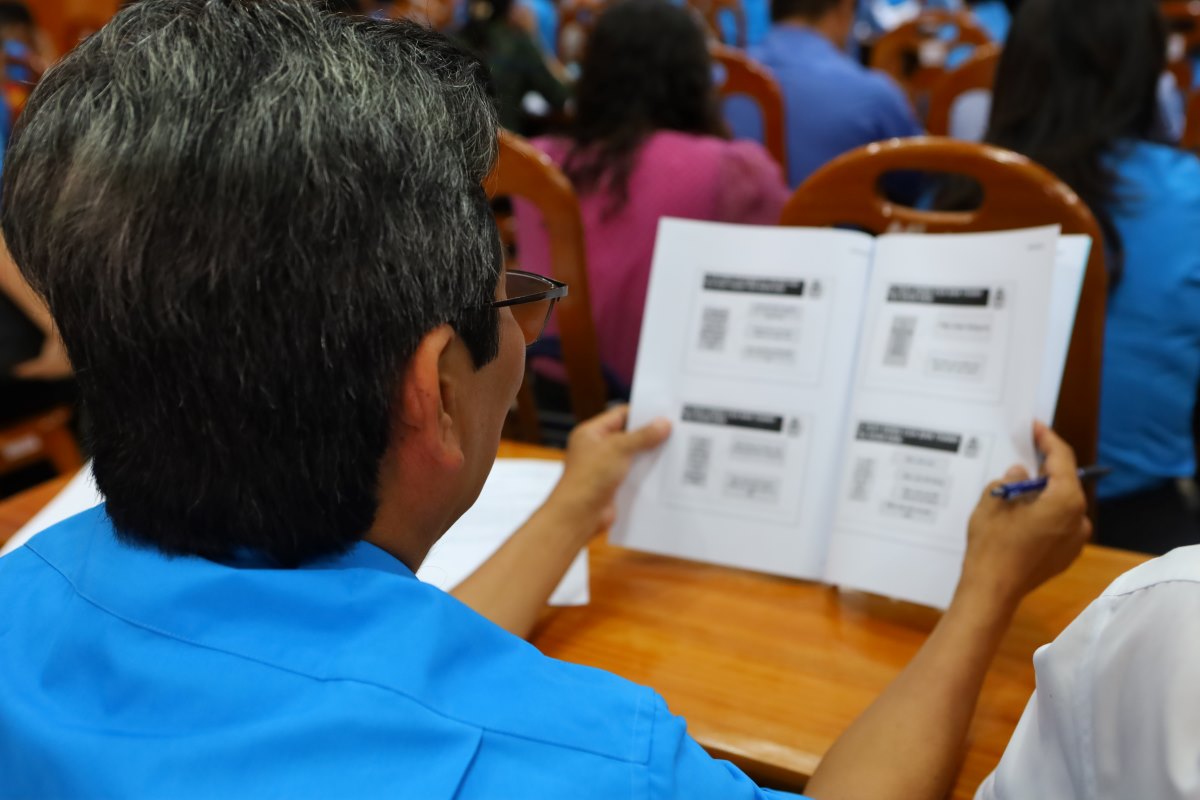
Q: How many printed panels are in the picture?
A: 4